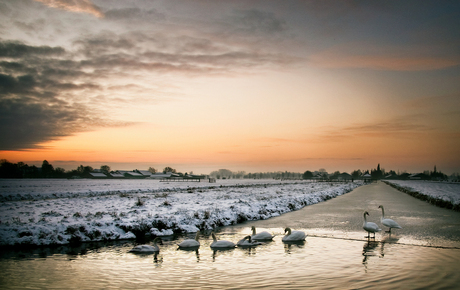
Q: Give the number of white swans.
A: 8